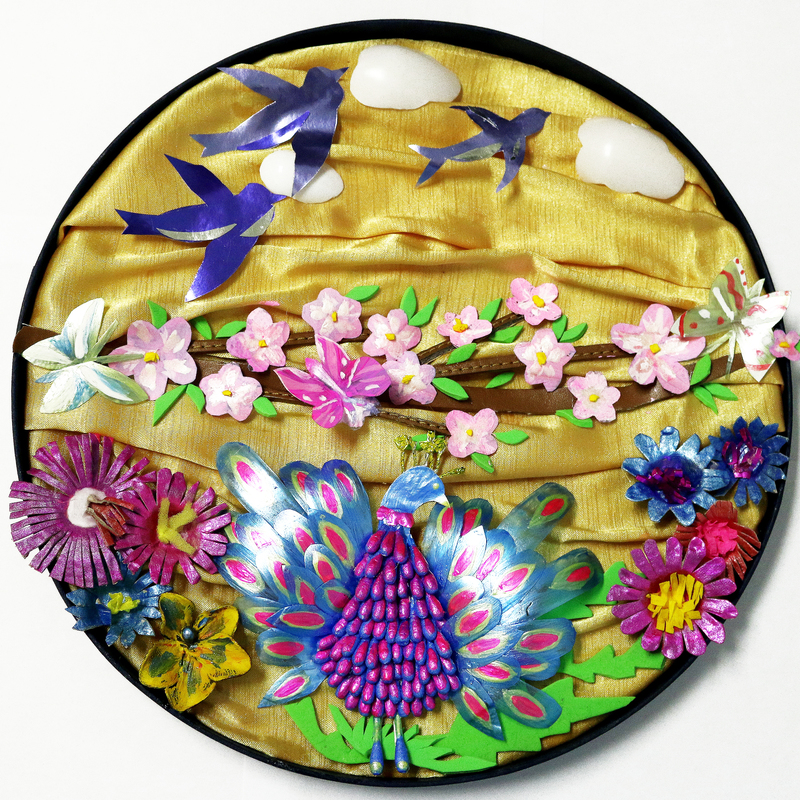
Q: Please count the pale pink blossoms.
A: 13